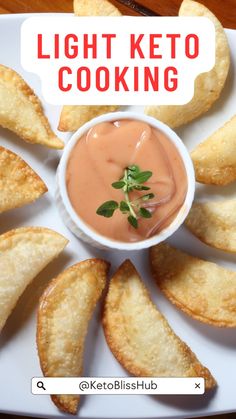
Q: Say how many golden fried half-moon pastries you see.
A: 10